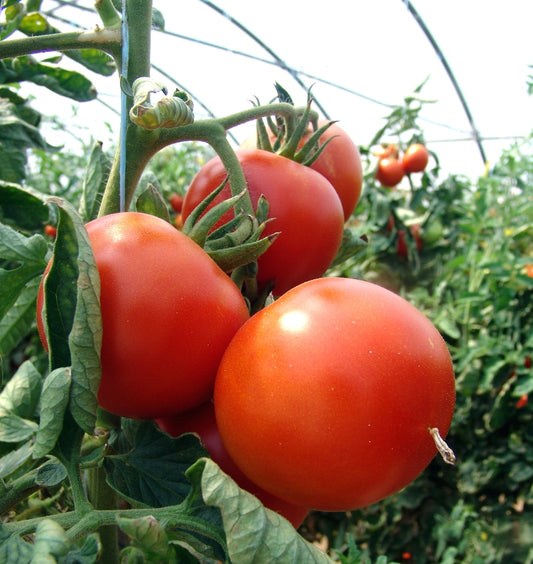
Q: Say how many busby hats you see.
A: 0